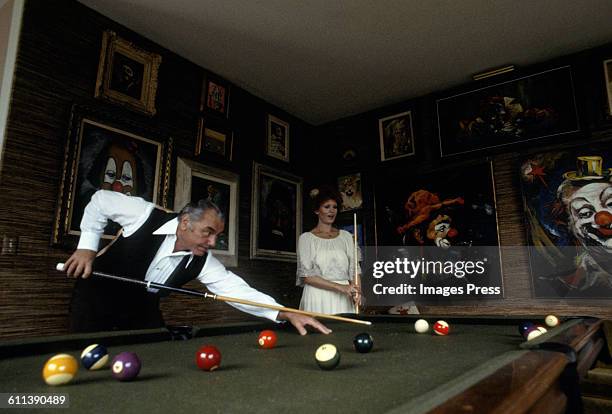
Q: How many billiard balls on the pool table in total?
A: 13